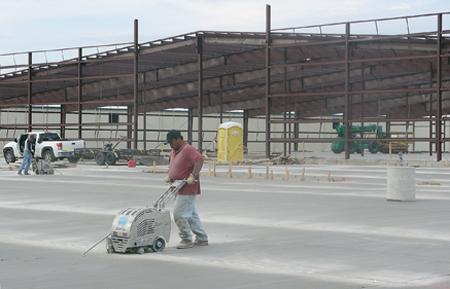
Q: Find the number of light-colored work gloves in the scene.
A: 2